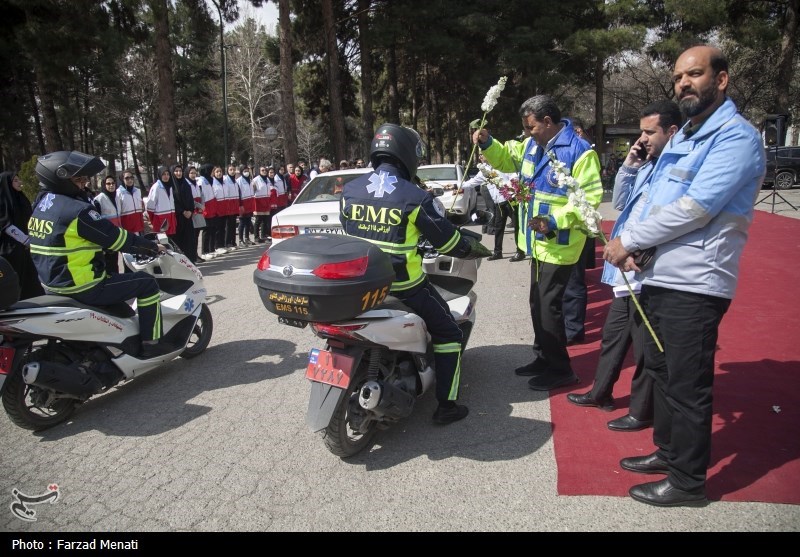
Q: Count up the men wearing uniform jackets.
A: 5